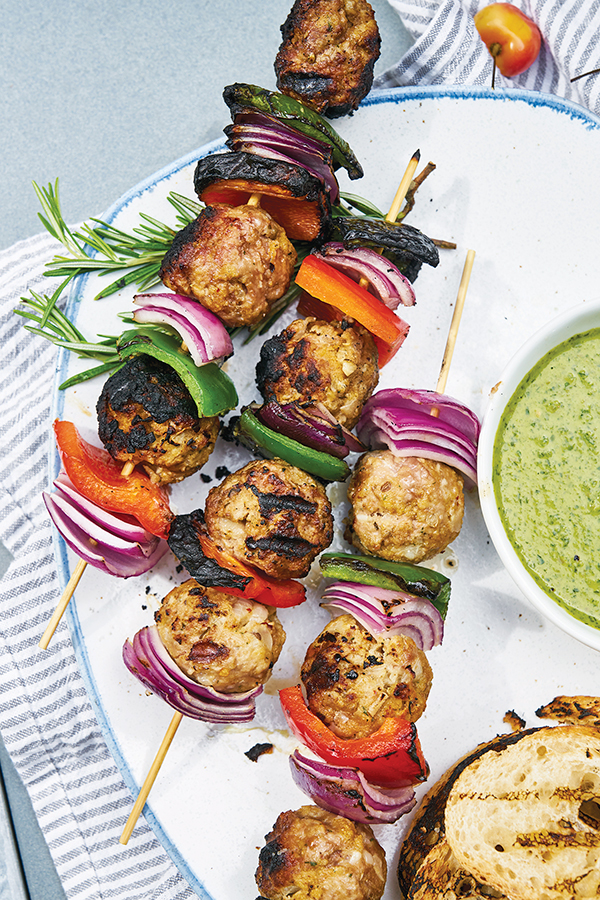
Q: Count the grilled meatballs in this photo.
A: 9